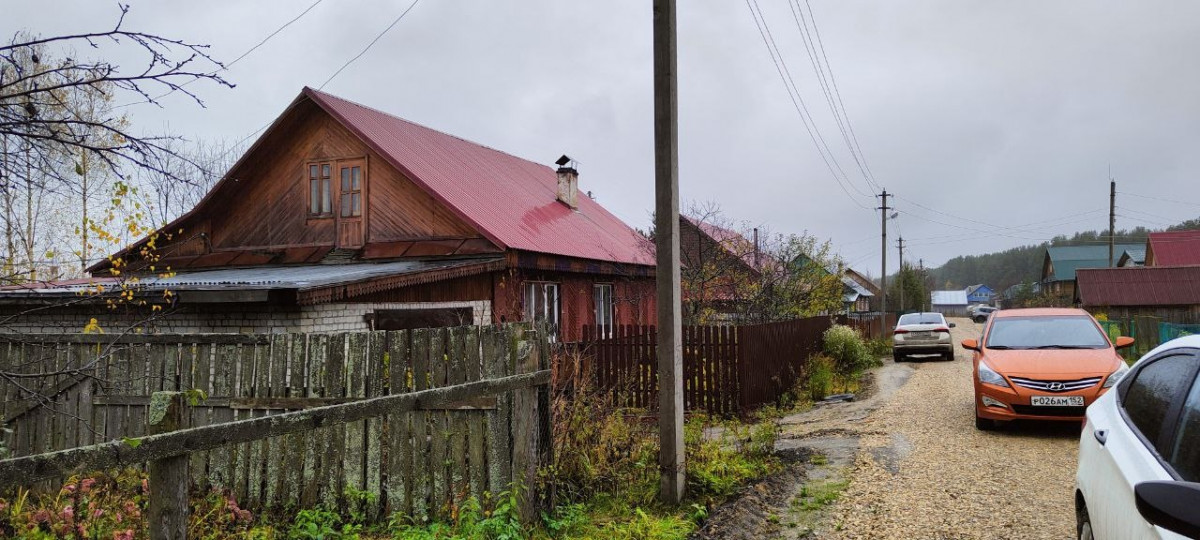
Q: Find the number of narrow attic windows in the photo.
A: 2